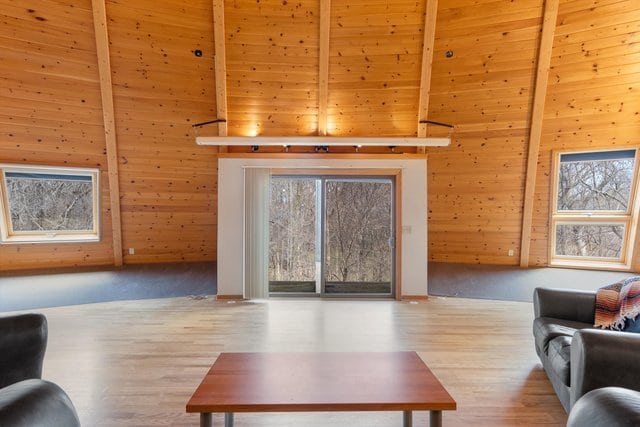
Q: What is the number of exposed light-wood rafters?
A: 5